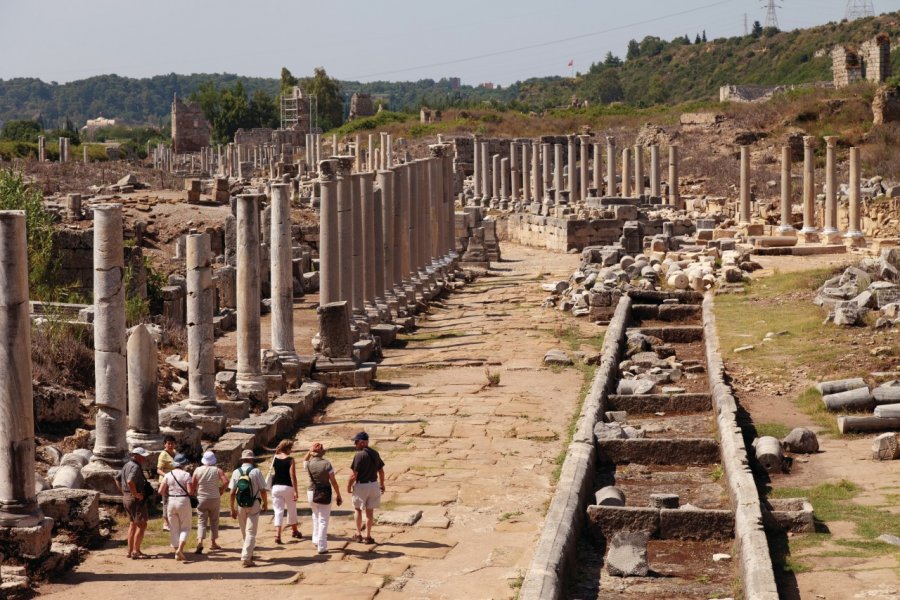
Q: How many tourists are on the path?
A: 8